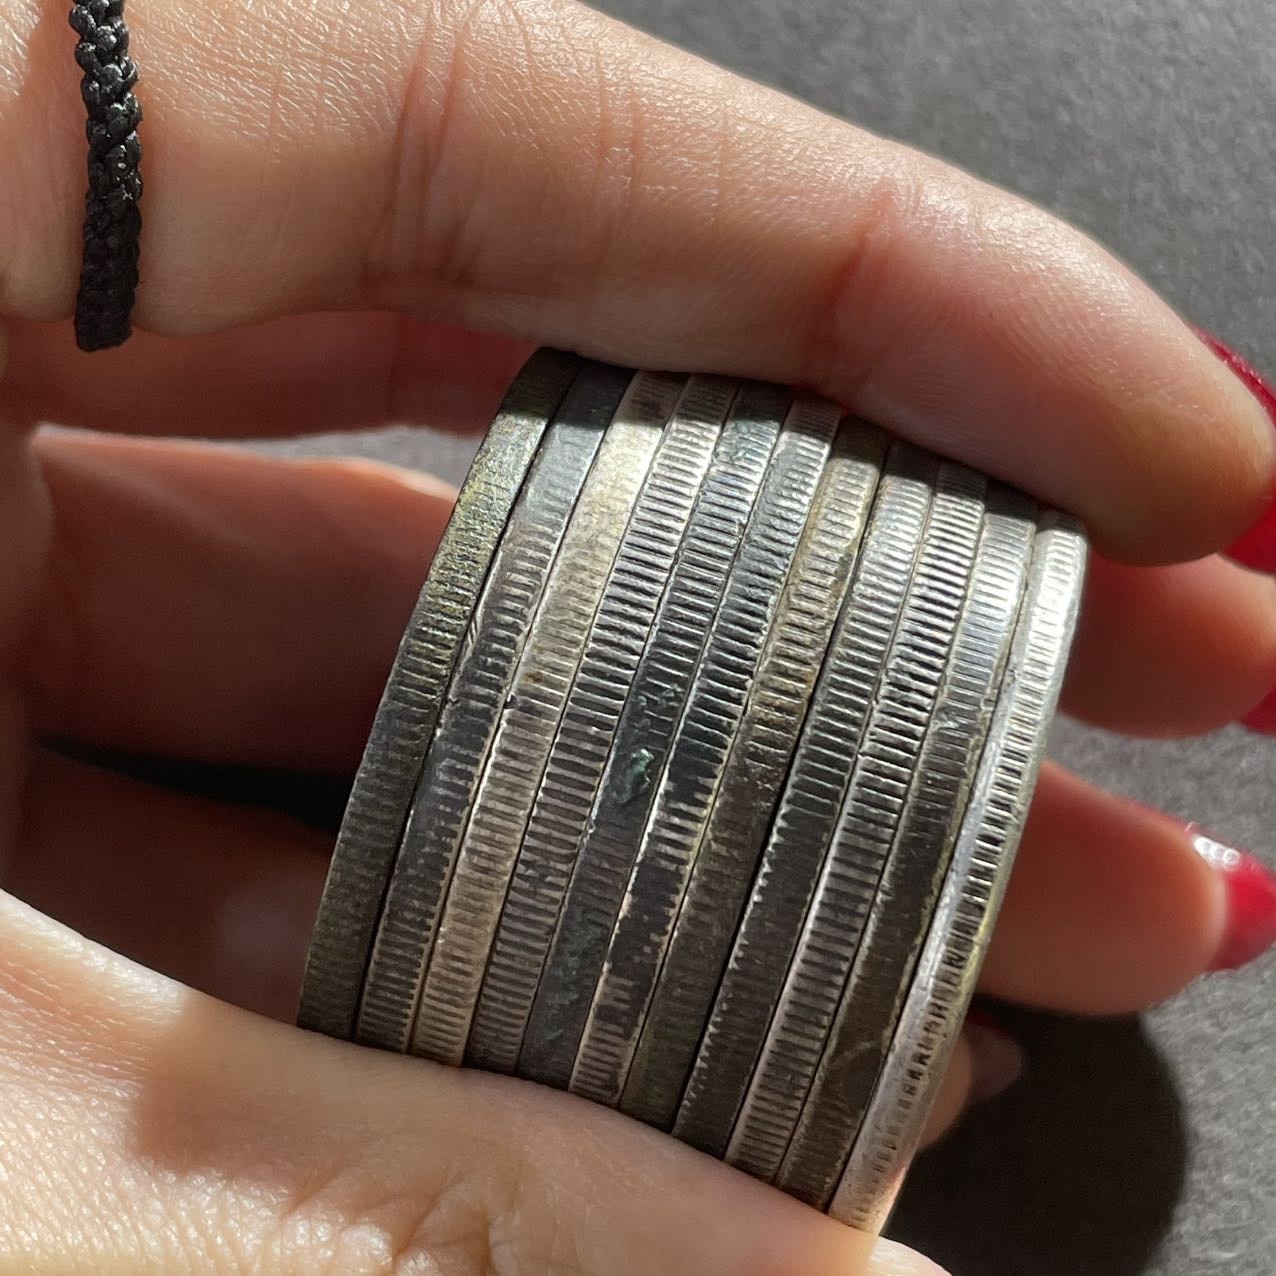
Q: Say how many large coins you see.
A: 11